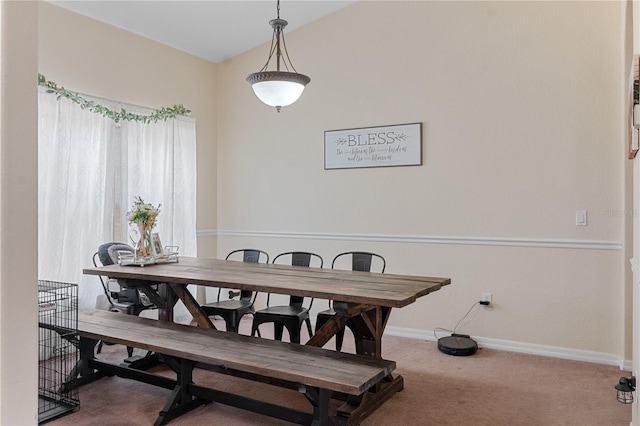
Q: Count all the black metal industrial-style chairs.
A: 4